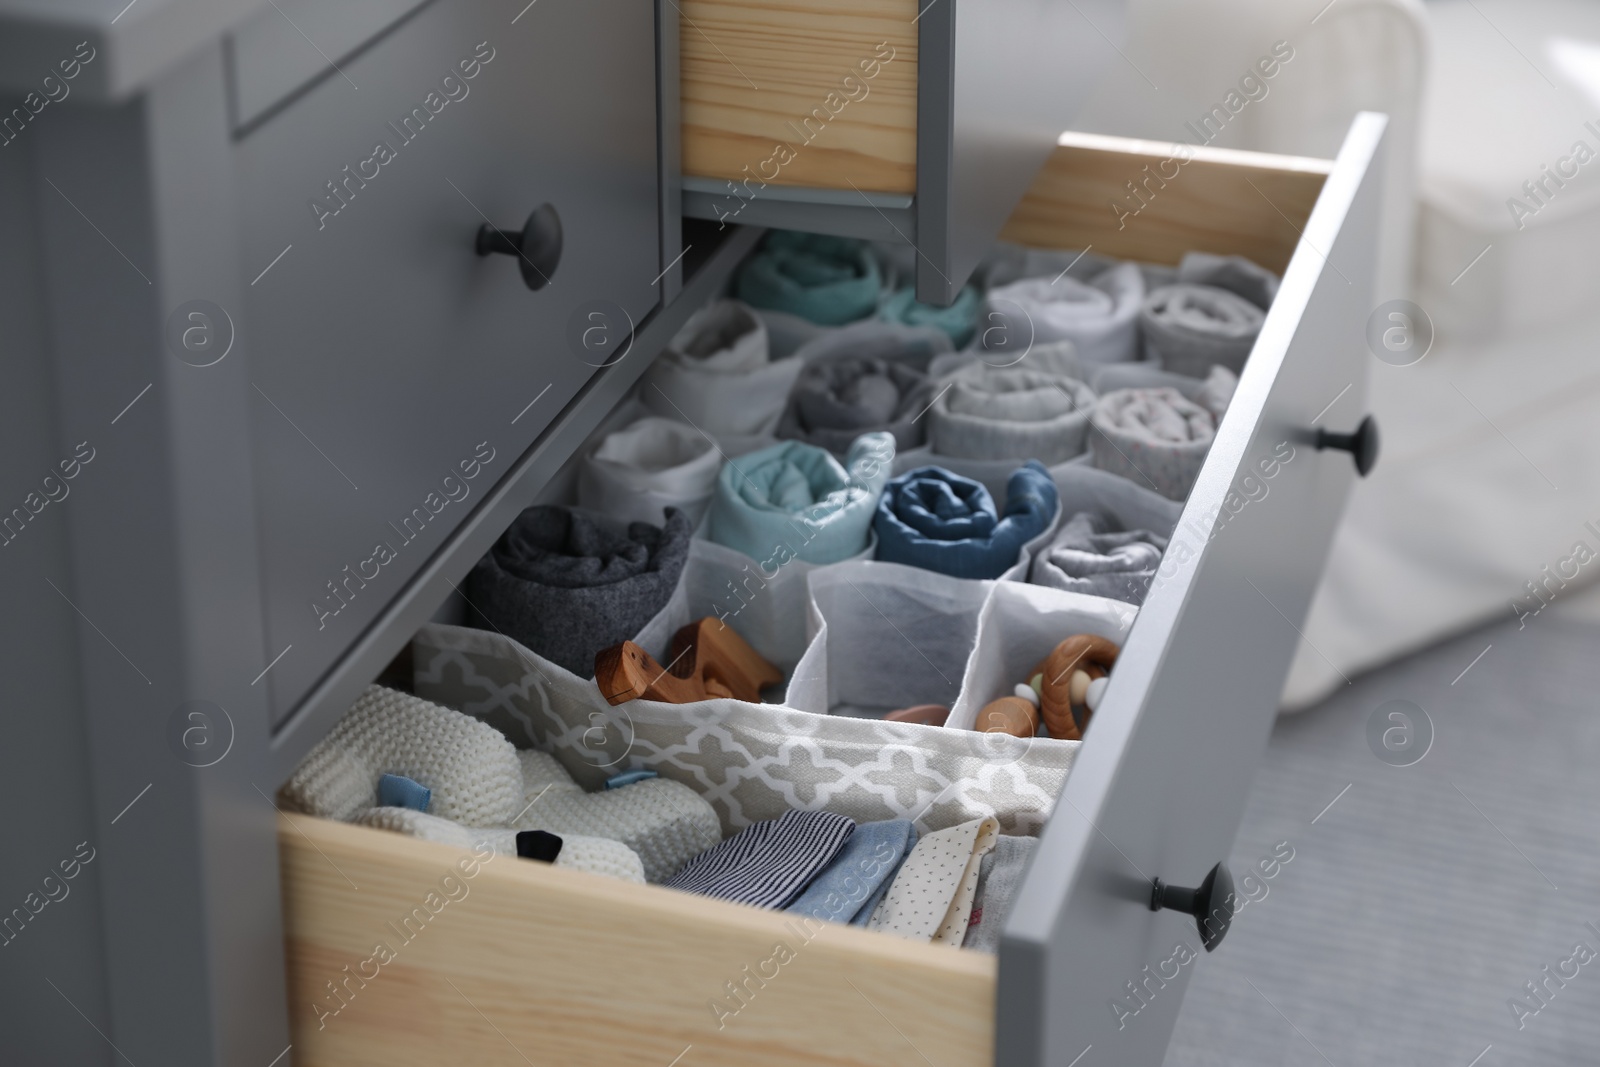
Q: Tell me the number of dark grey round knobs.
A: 3